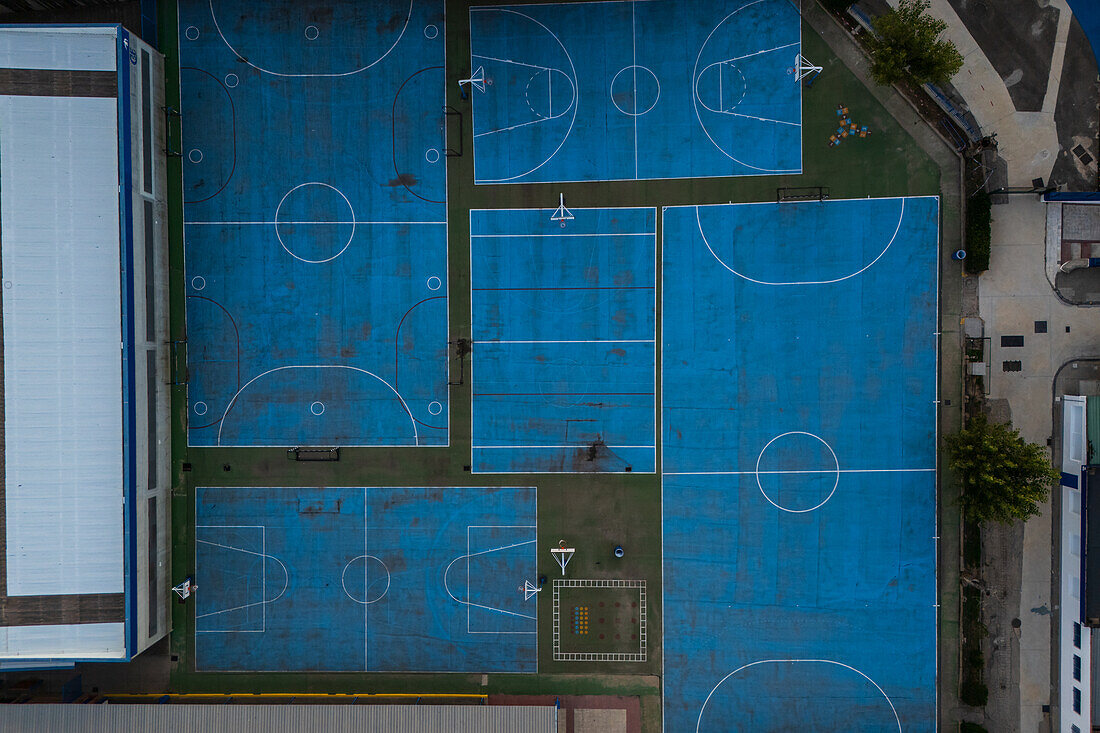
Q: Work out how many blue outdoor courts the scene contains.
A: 5